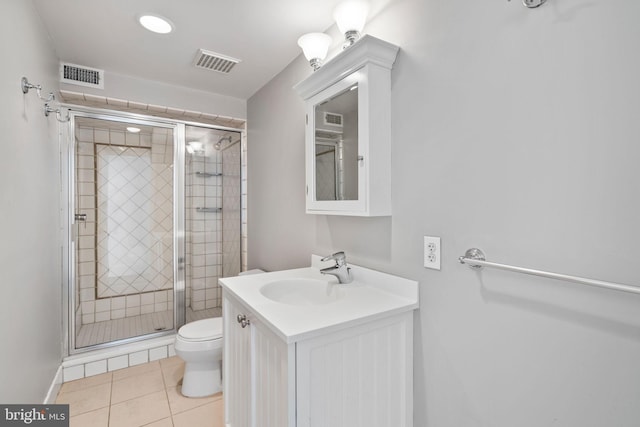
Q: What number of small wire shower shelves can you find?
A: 2